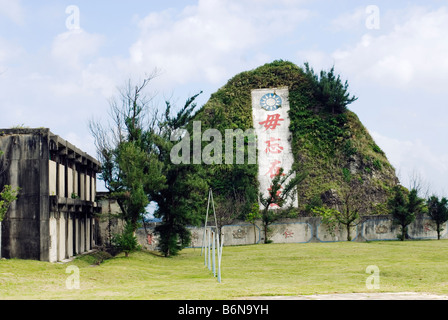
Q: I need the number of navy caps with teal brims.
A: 0